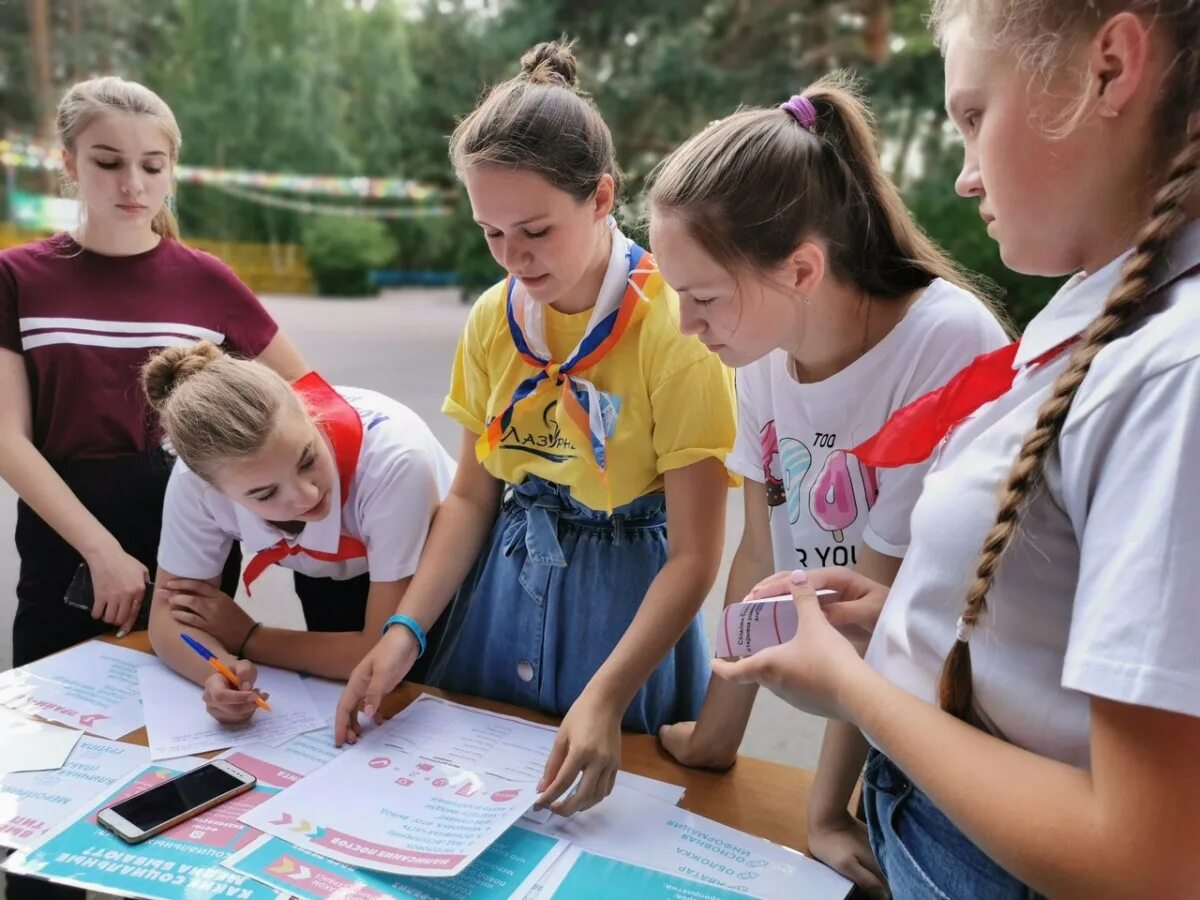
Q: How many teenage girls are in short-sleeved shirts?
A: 5